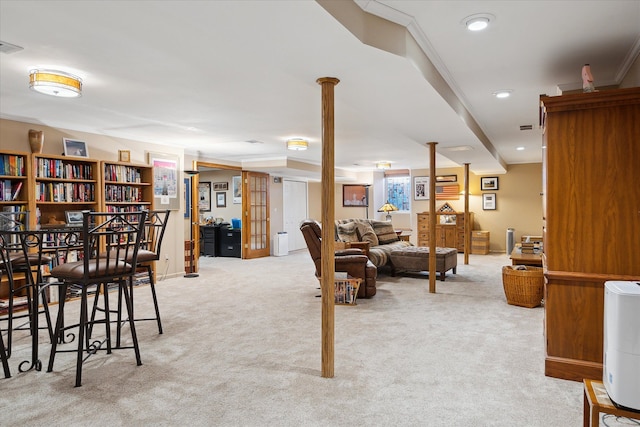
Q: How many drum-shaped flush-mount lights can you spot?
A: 3